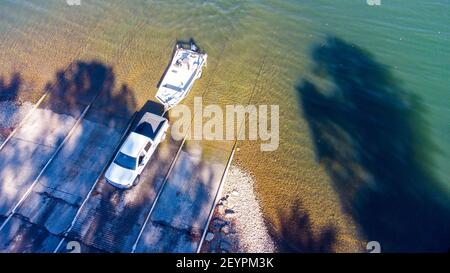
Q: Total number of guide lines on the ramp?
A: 5